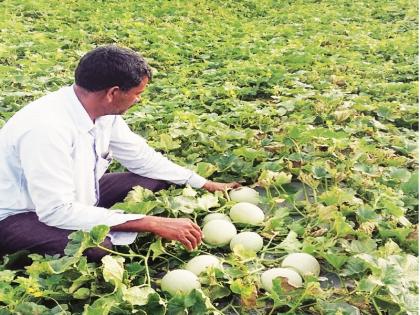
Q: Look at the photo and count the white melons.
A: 9